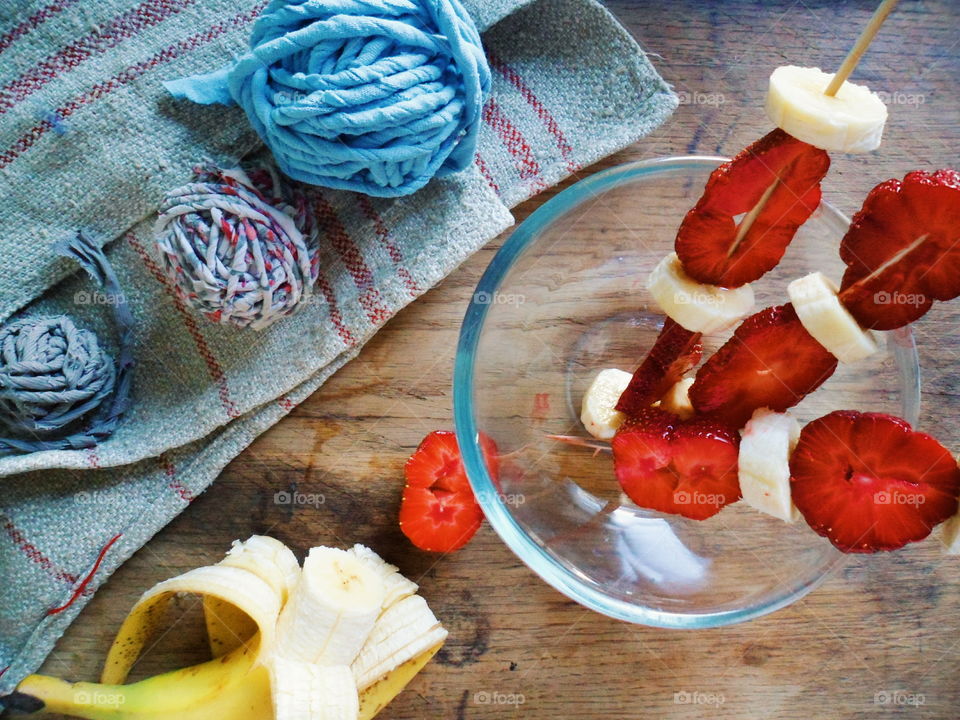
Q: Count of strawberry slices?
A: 7